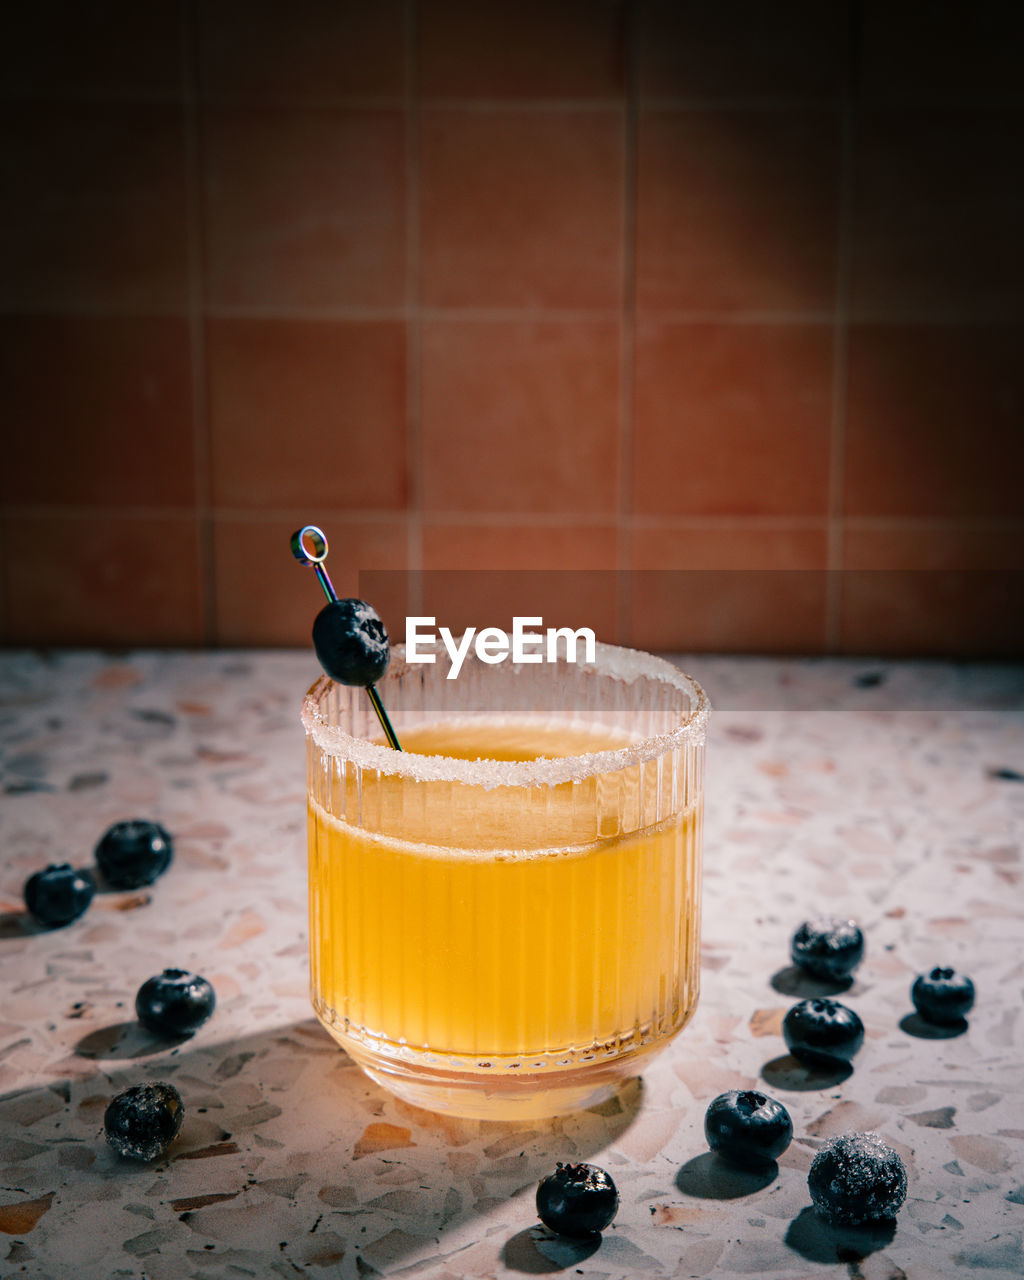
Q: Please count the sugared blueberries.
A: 3